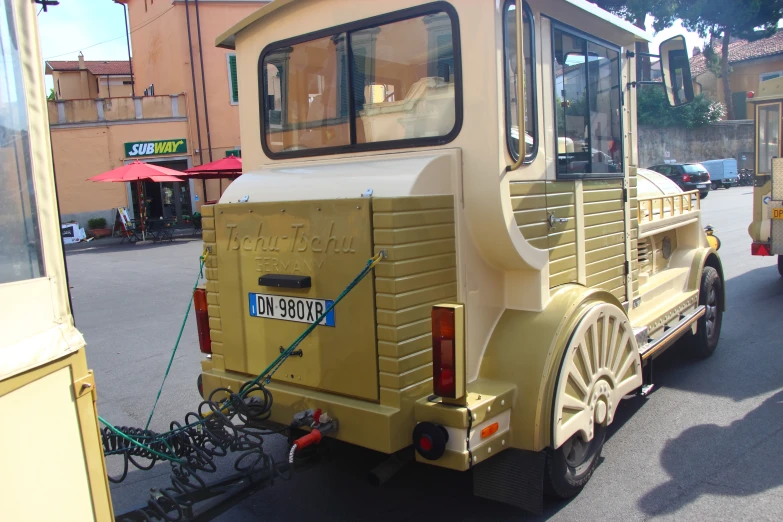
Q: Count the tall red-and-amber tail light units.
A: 2